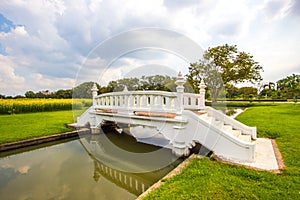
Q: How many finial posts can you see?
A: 4